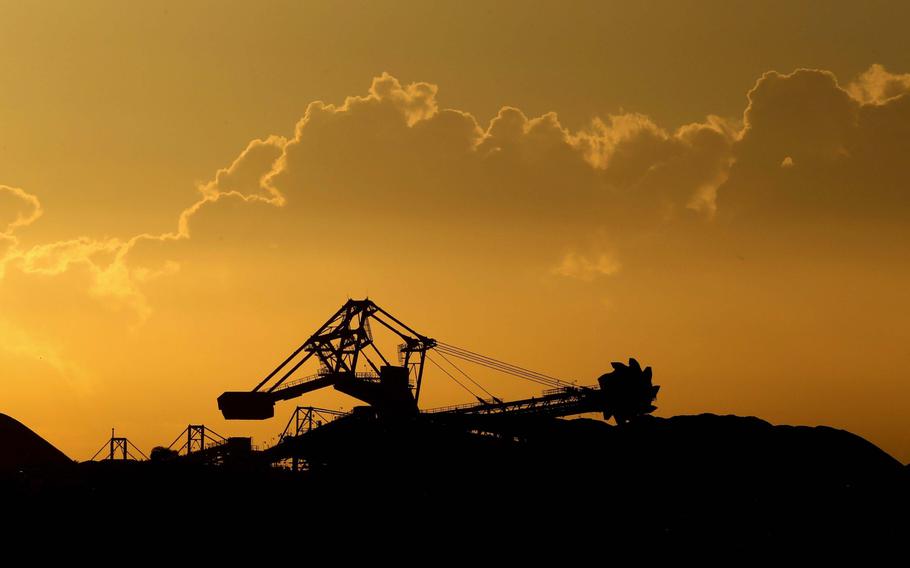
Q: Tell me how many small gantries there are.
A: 3